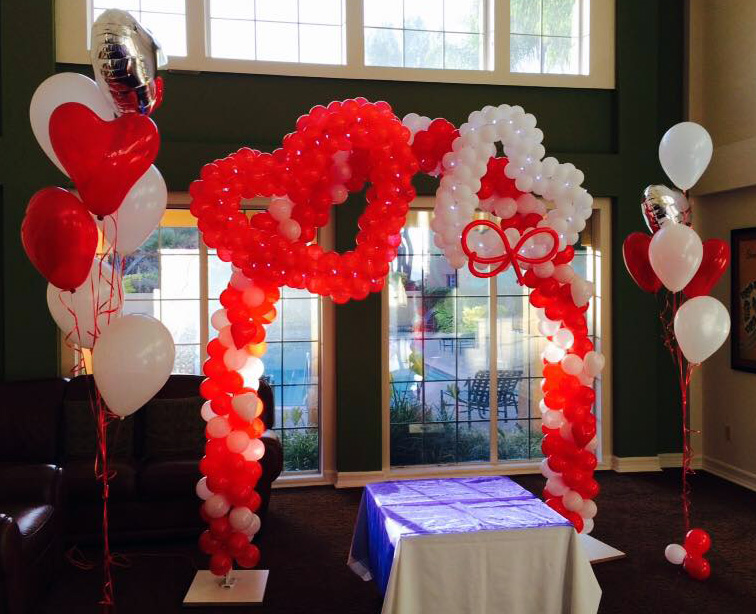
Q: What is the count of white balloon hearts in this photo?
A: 1